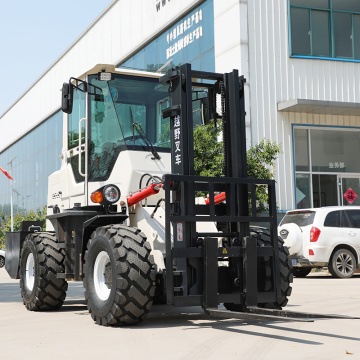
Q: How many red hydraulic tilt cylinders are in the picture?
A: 2